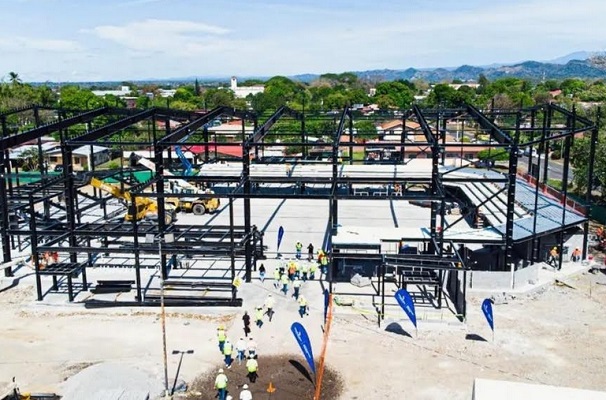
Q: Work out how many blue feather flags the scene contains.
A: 5